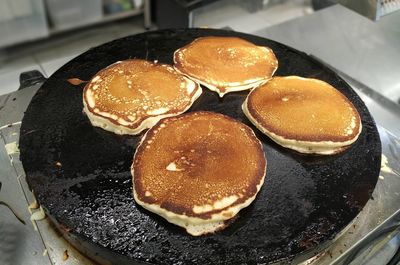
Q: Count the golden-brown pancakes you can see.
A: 4